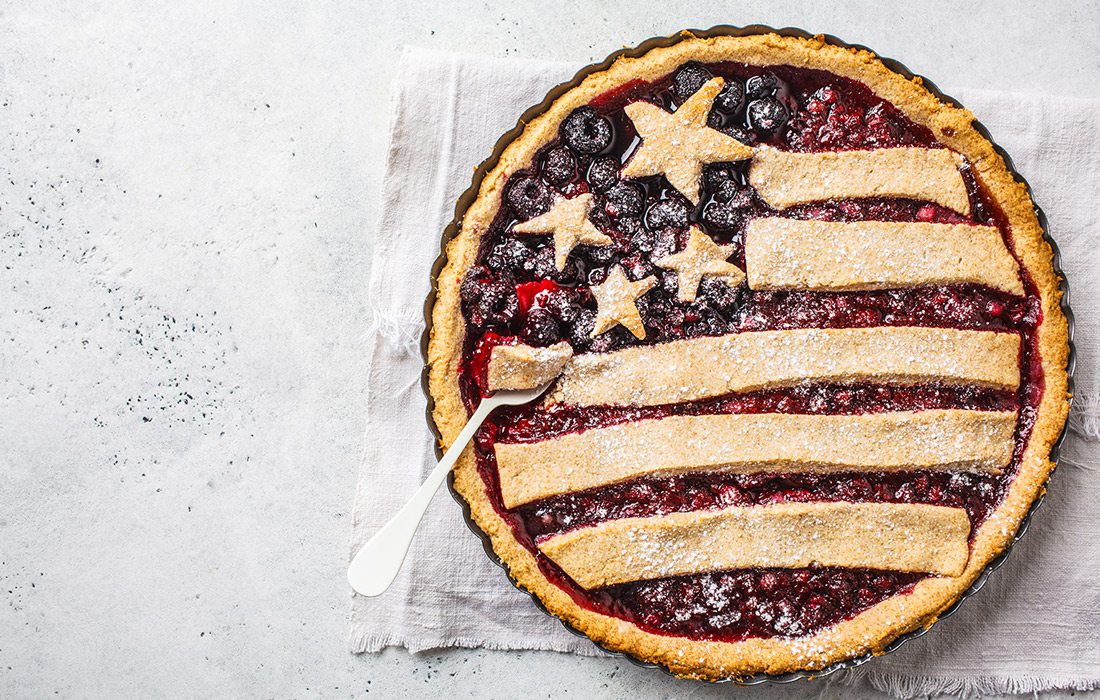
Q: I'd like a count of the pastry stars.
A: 4